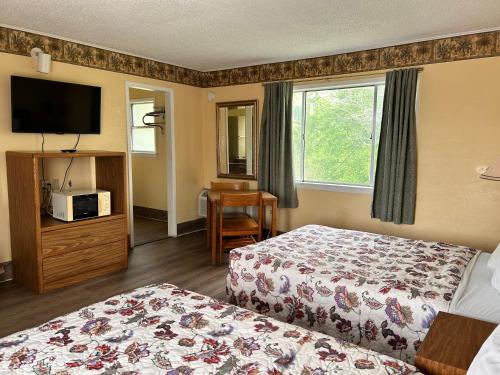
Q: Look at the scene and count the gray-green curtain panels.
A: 2